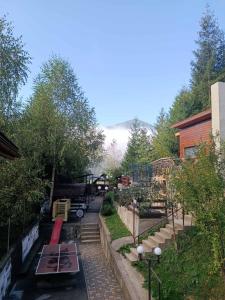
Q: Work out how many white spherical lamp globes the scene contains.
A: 4